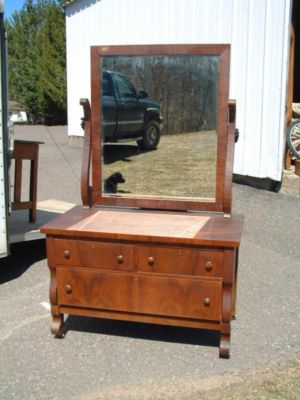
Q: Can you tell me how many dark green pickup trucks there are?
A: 1